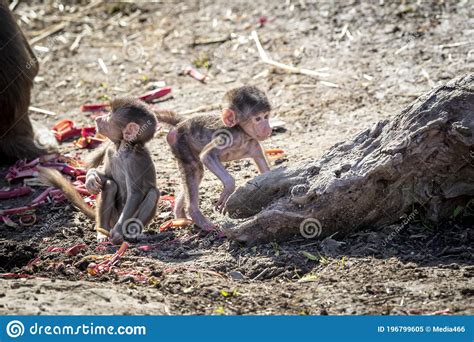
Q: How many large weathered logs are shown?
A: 1